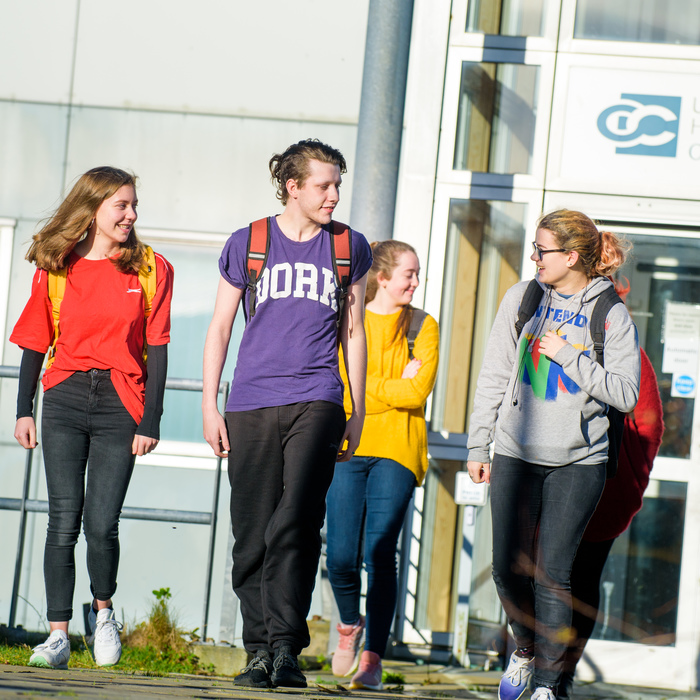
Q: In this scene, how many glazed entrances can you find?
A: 1